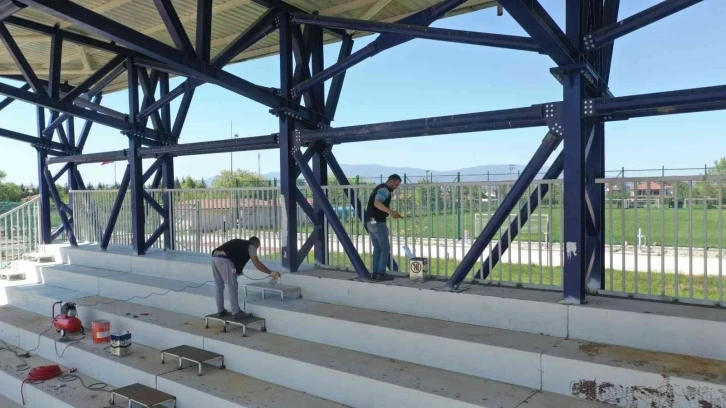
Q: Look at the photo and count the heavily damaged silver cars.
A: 0